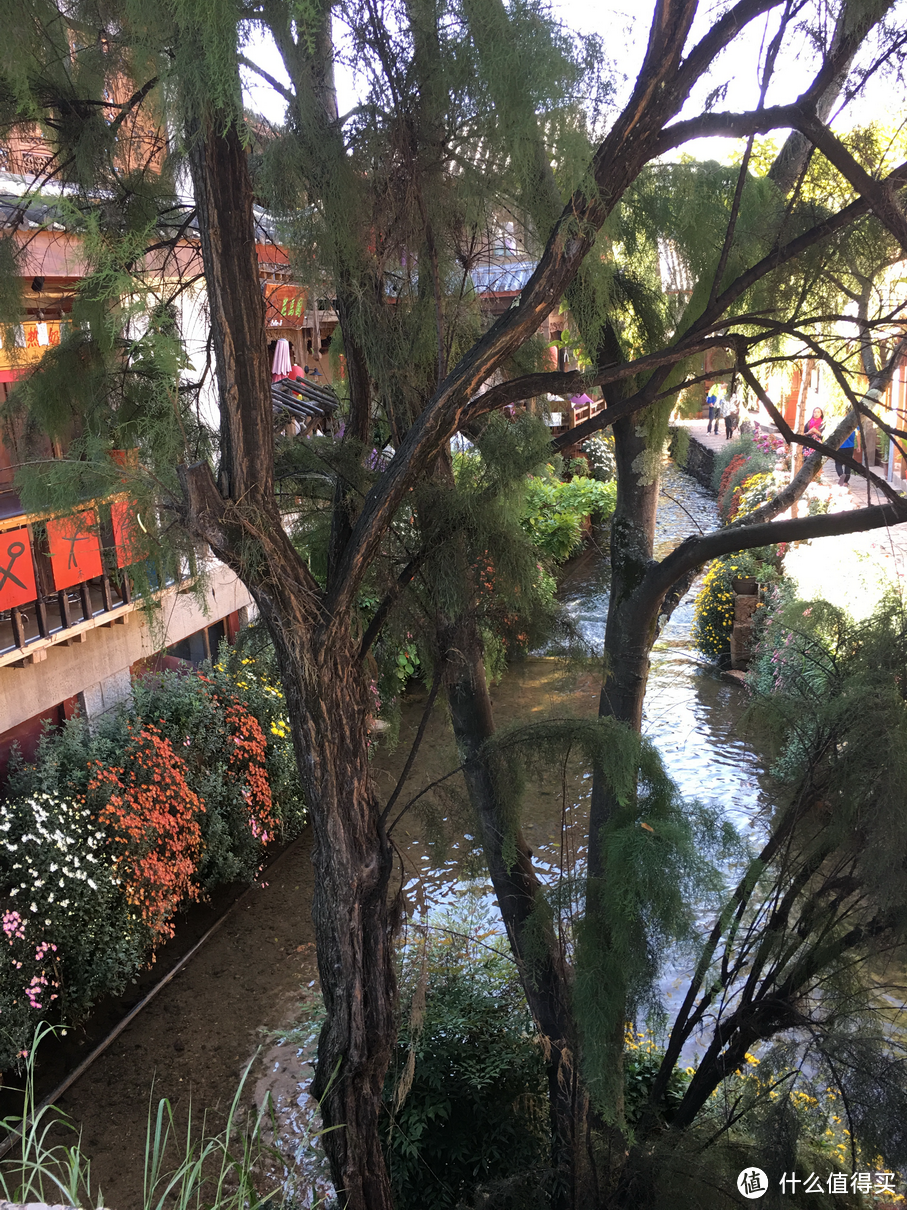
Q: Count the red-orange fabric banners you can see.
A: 3